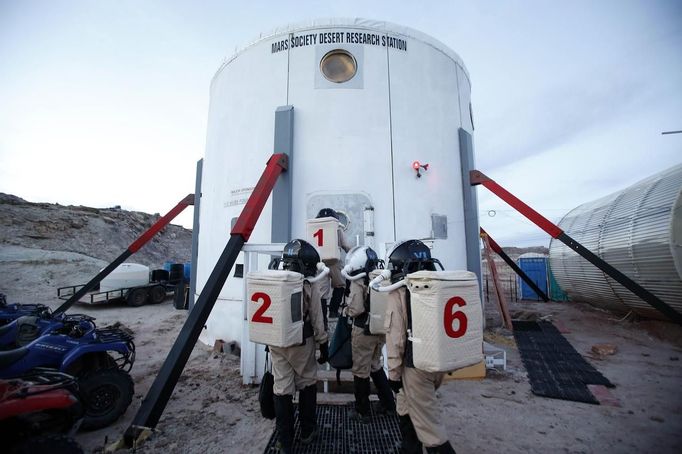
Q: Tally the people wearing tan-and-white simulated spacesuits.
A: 4